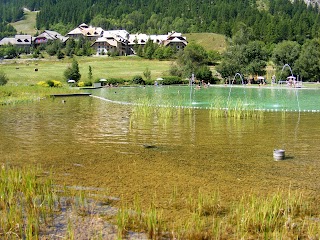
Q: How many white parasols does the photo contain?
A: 5